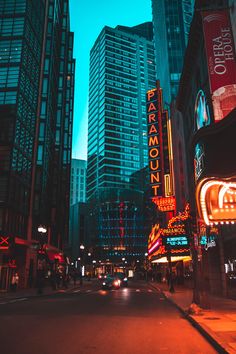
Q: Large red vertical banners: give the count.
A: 1